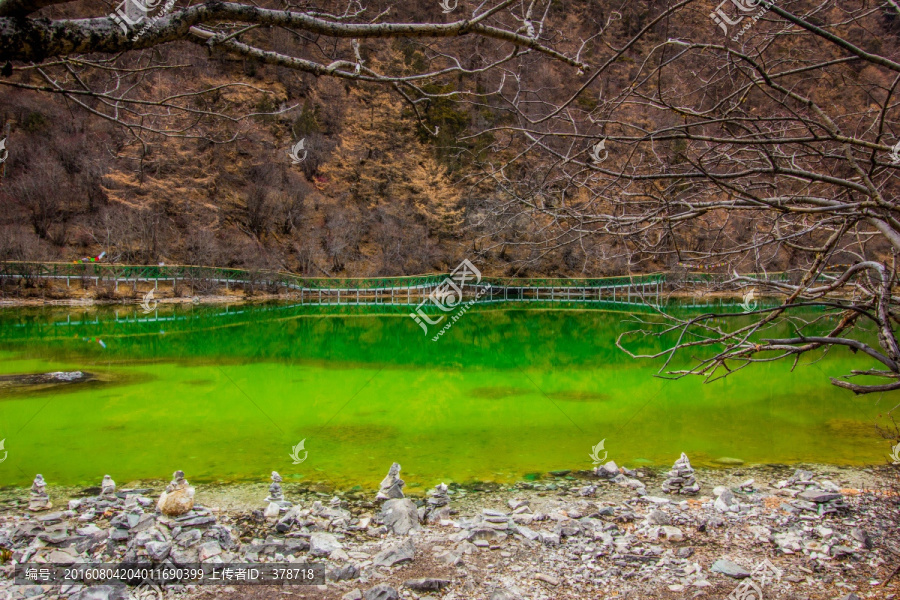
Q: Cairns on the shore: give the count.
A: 7